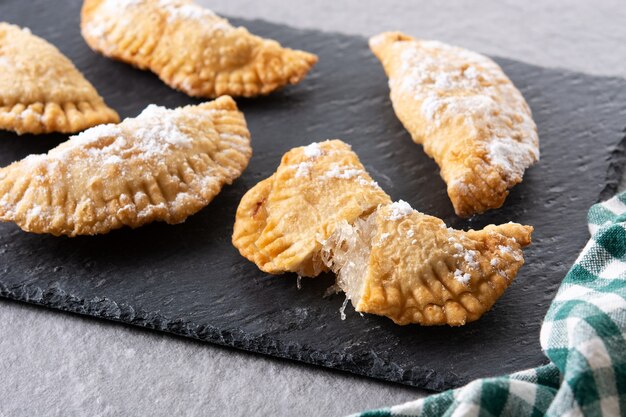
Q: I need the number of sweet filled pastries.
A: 5